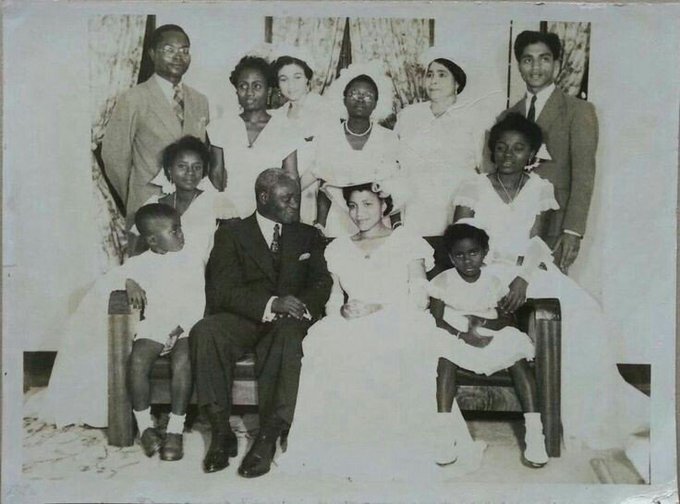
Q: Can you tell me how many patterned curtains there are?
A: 4